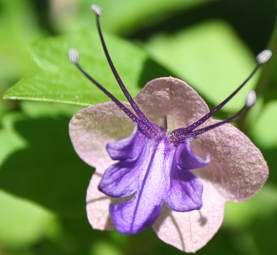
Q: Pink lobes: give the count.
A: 5